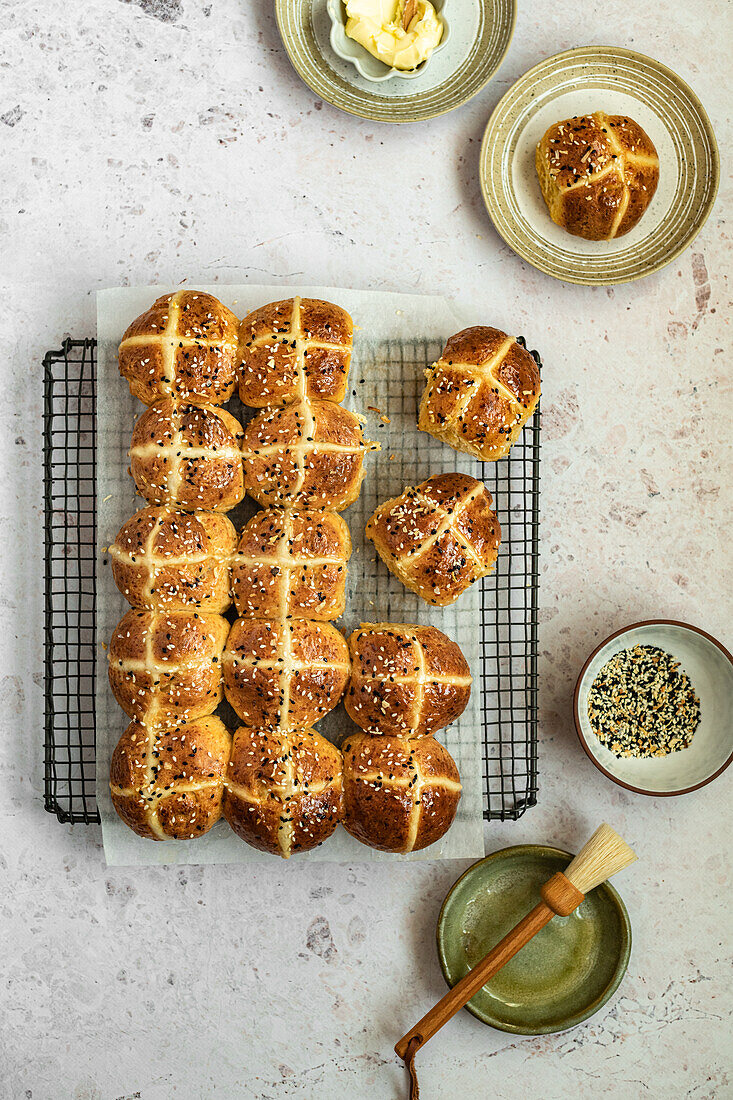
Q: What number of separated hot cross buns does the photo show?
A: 3